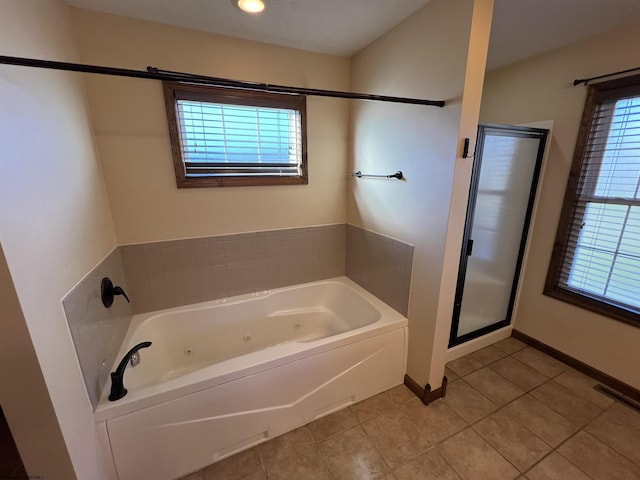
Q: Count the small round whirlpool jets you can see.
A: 3